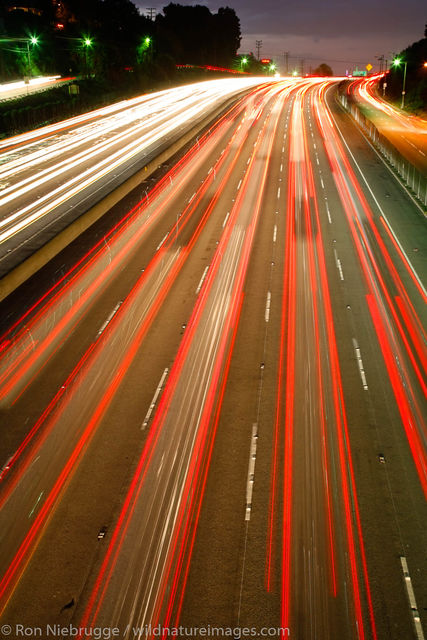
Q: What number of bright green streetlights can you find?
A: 6